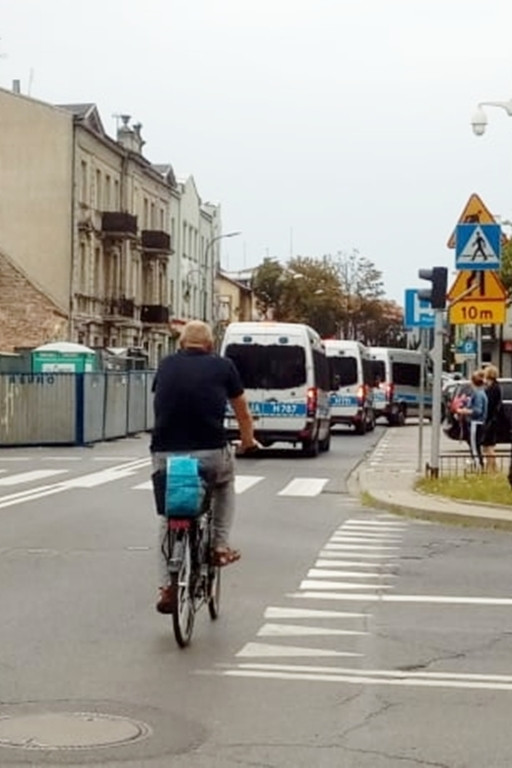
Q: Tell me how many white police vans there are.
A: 3